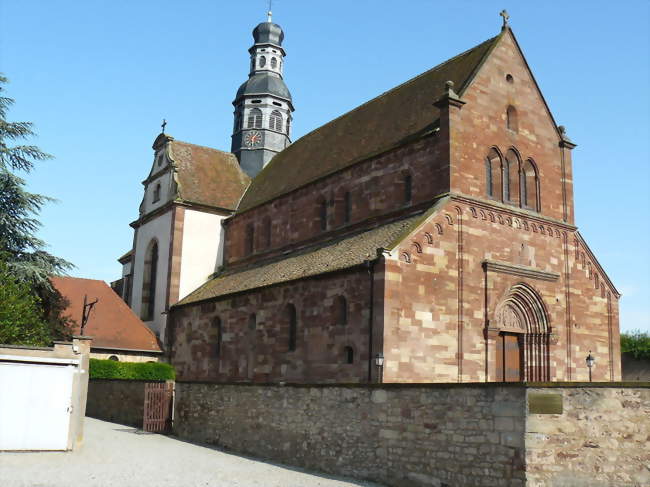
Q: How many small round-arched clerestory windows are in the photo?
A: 5